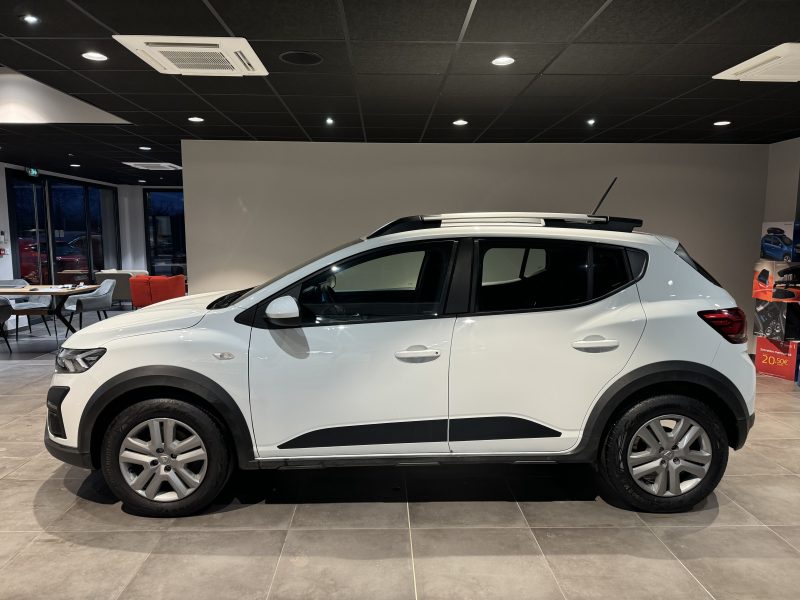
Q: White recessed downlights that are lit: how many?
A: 11